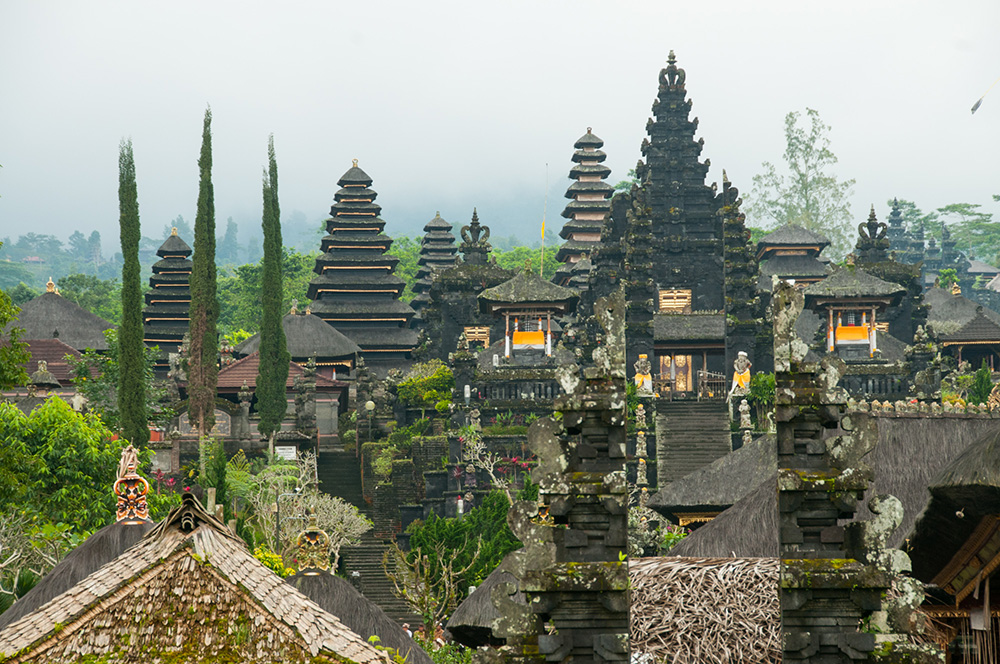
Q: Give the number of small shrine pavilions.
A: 2